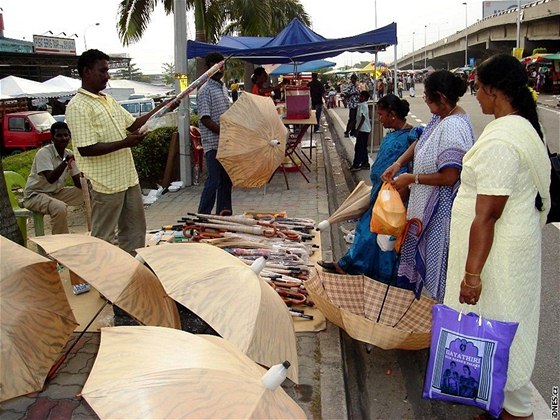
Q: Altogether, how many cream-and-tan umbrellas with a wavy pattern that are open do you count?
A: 5